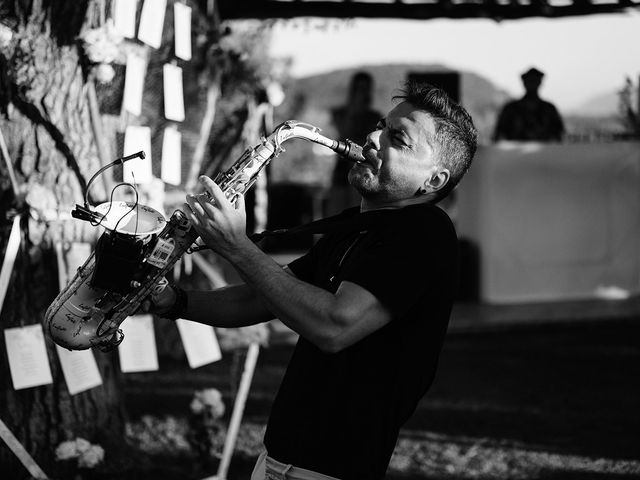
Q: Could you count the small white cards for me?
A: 11